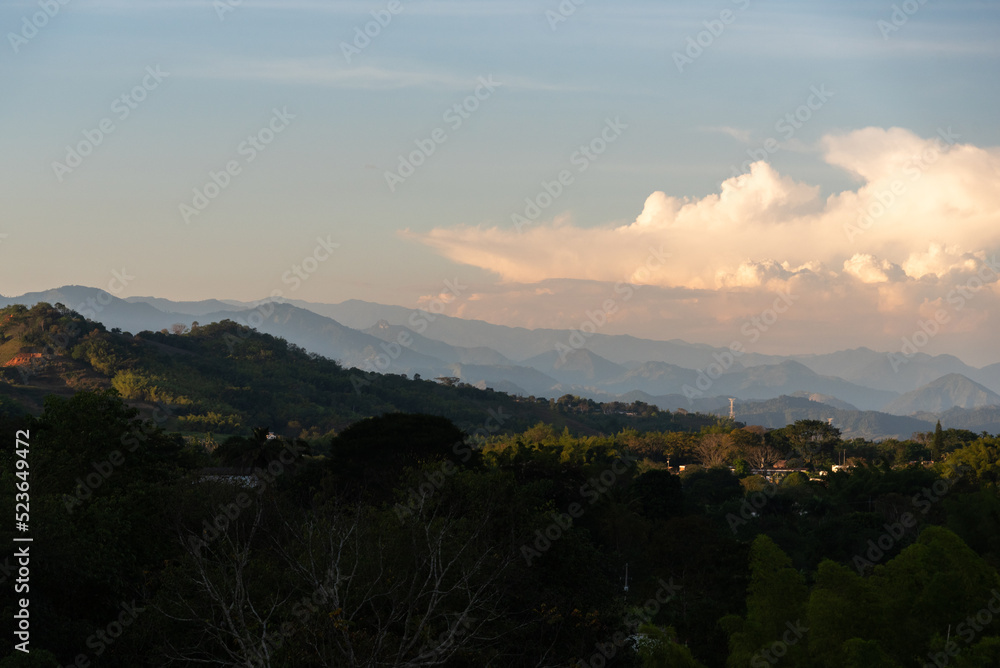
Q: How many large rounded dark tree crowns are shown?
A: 1